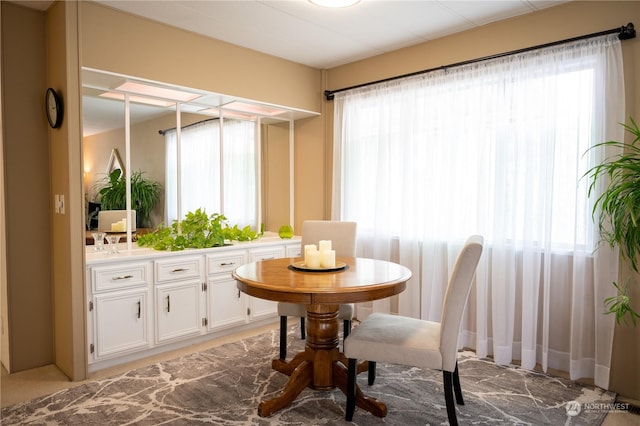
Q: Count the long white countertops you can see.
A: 1